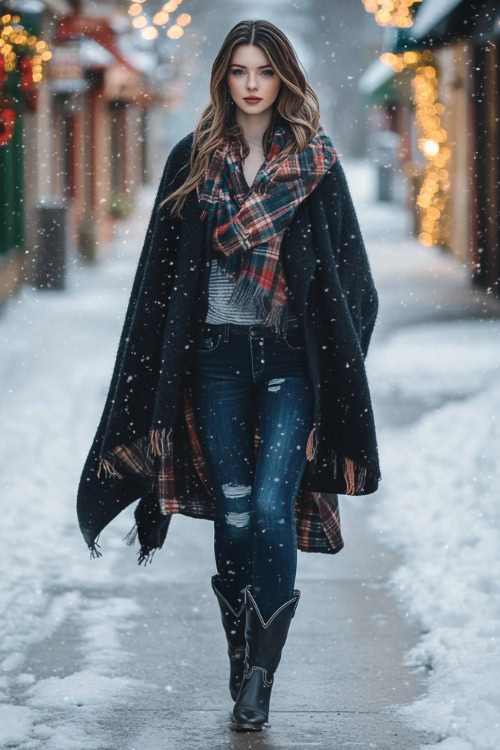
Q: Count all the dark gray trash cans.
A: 1